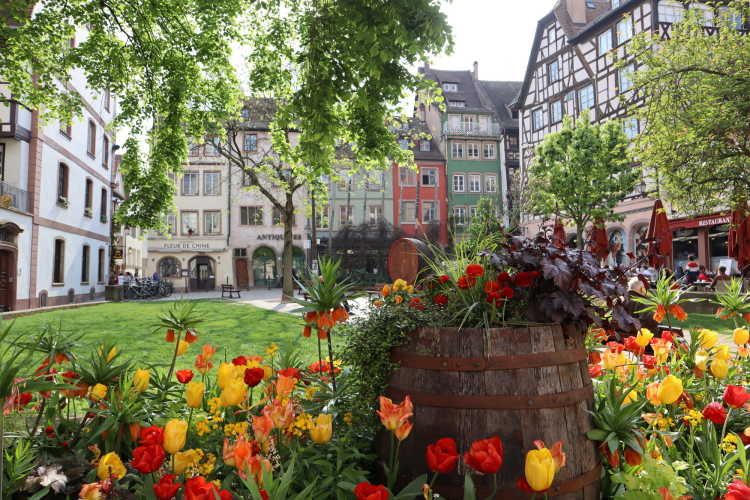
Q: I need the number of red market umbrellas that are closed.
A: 4